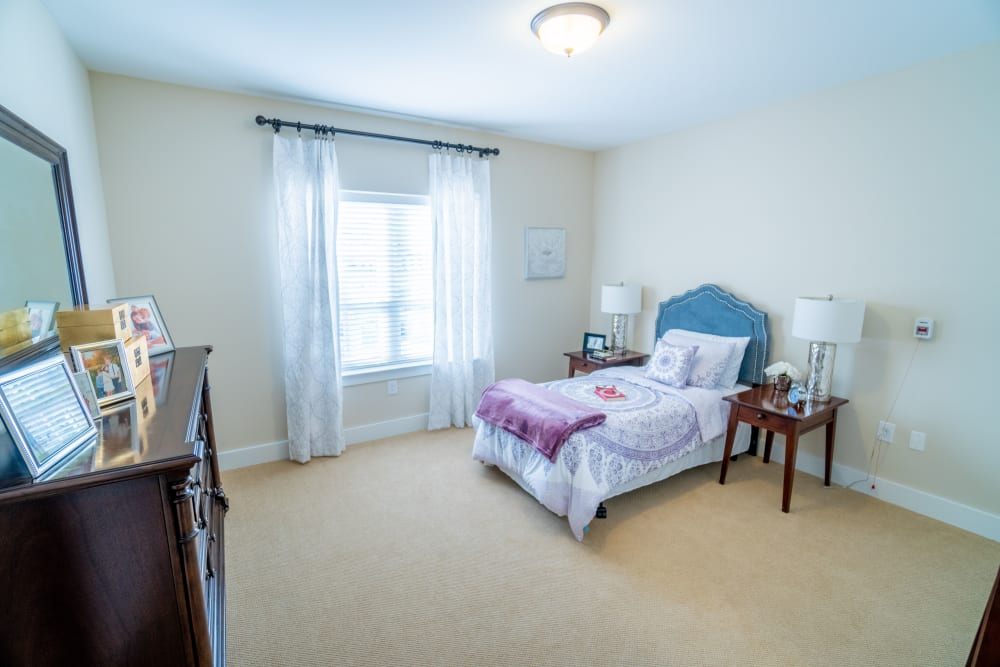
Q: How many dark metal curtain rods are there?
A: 1